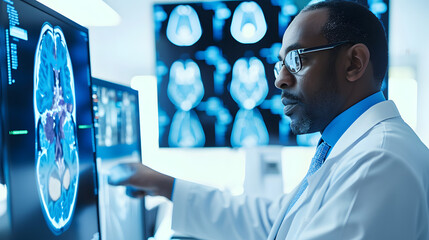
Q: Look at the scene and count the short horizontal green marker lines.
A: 2